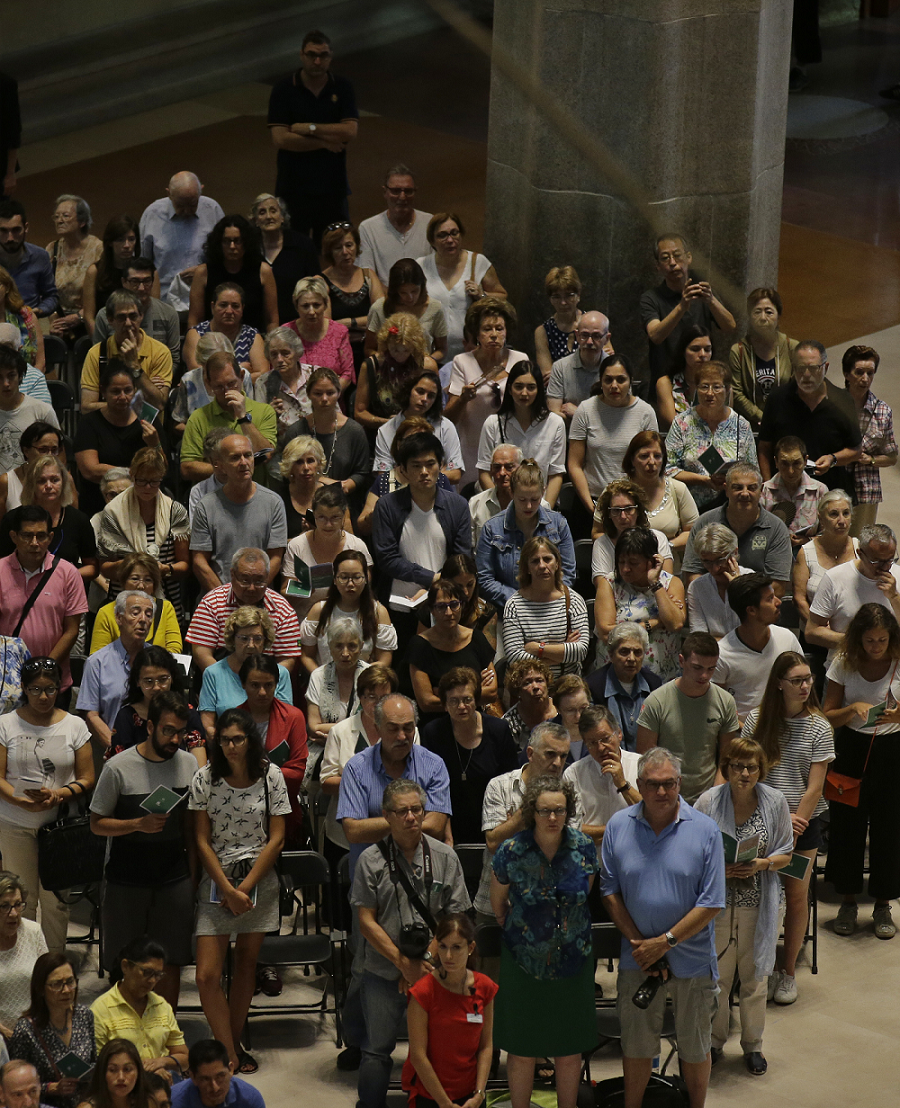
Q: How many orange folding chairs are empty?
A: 0